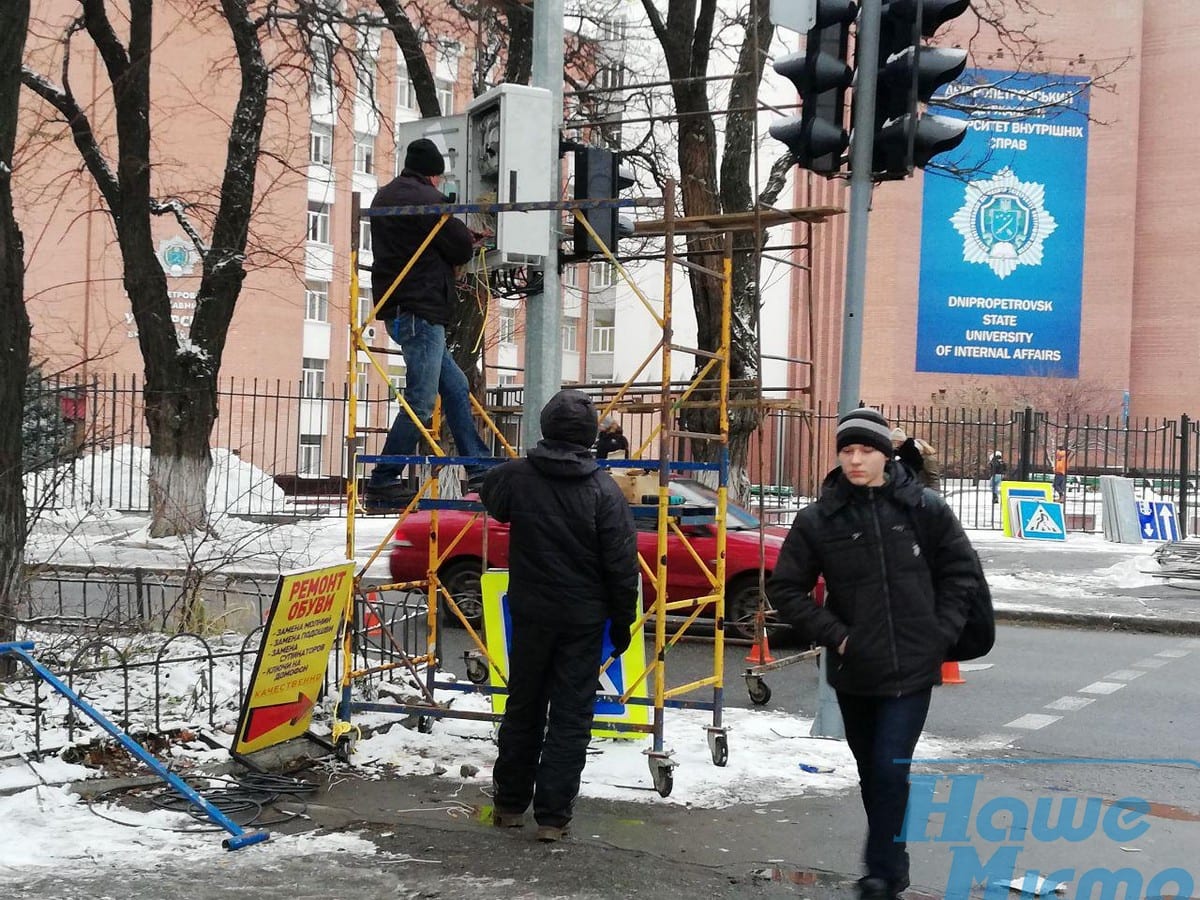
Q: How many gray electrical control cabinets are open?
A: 1